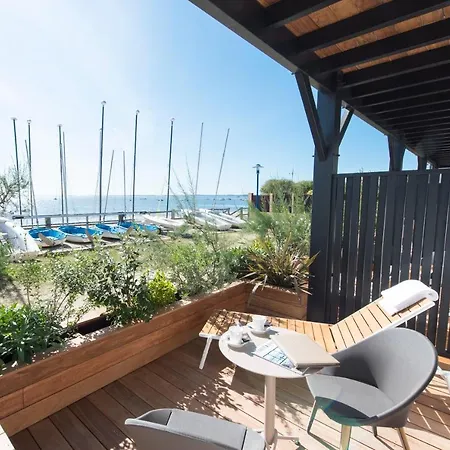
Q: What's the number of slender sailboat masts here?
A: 12